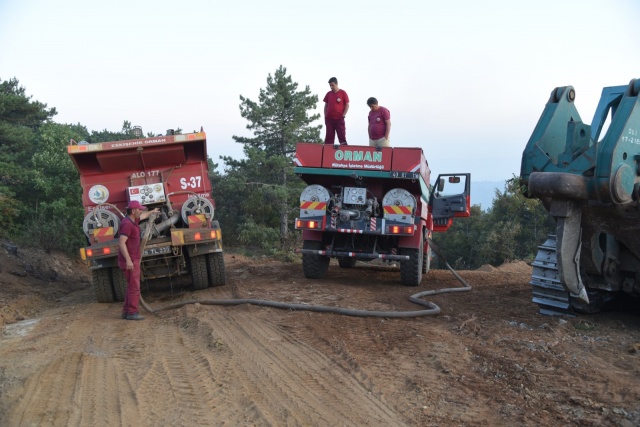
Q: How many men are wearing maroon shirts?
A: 3